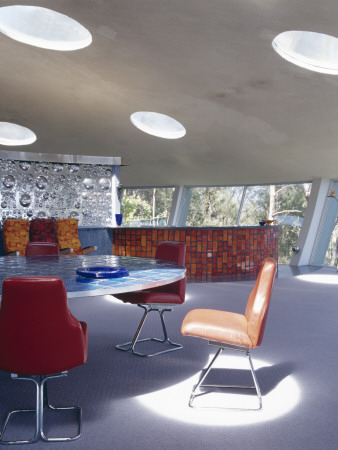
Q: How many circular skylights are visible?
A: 4